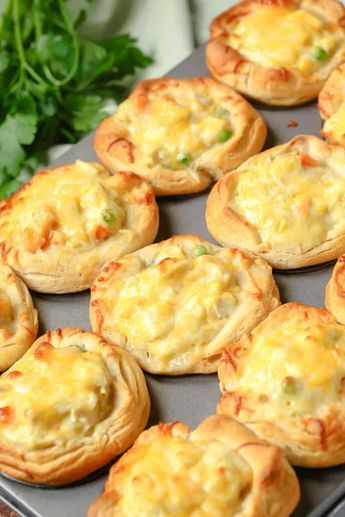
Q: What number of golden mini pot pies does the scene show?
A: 11